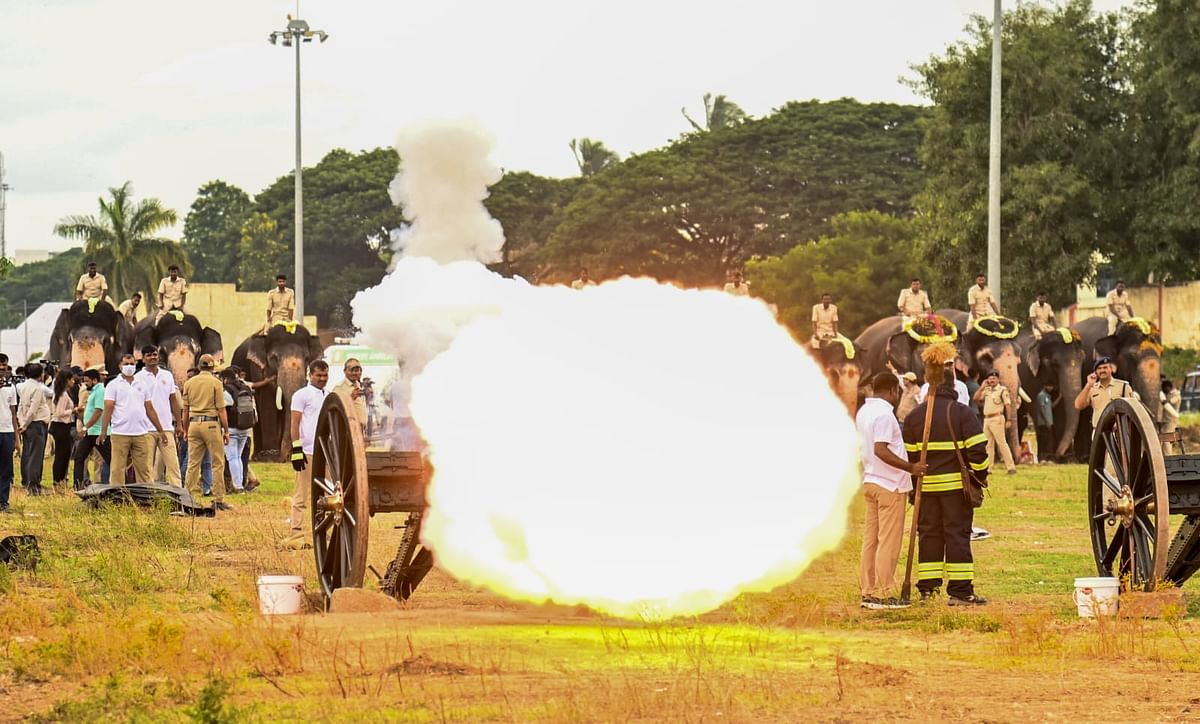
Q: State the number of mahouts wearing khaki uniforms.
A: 11